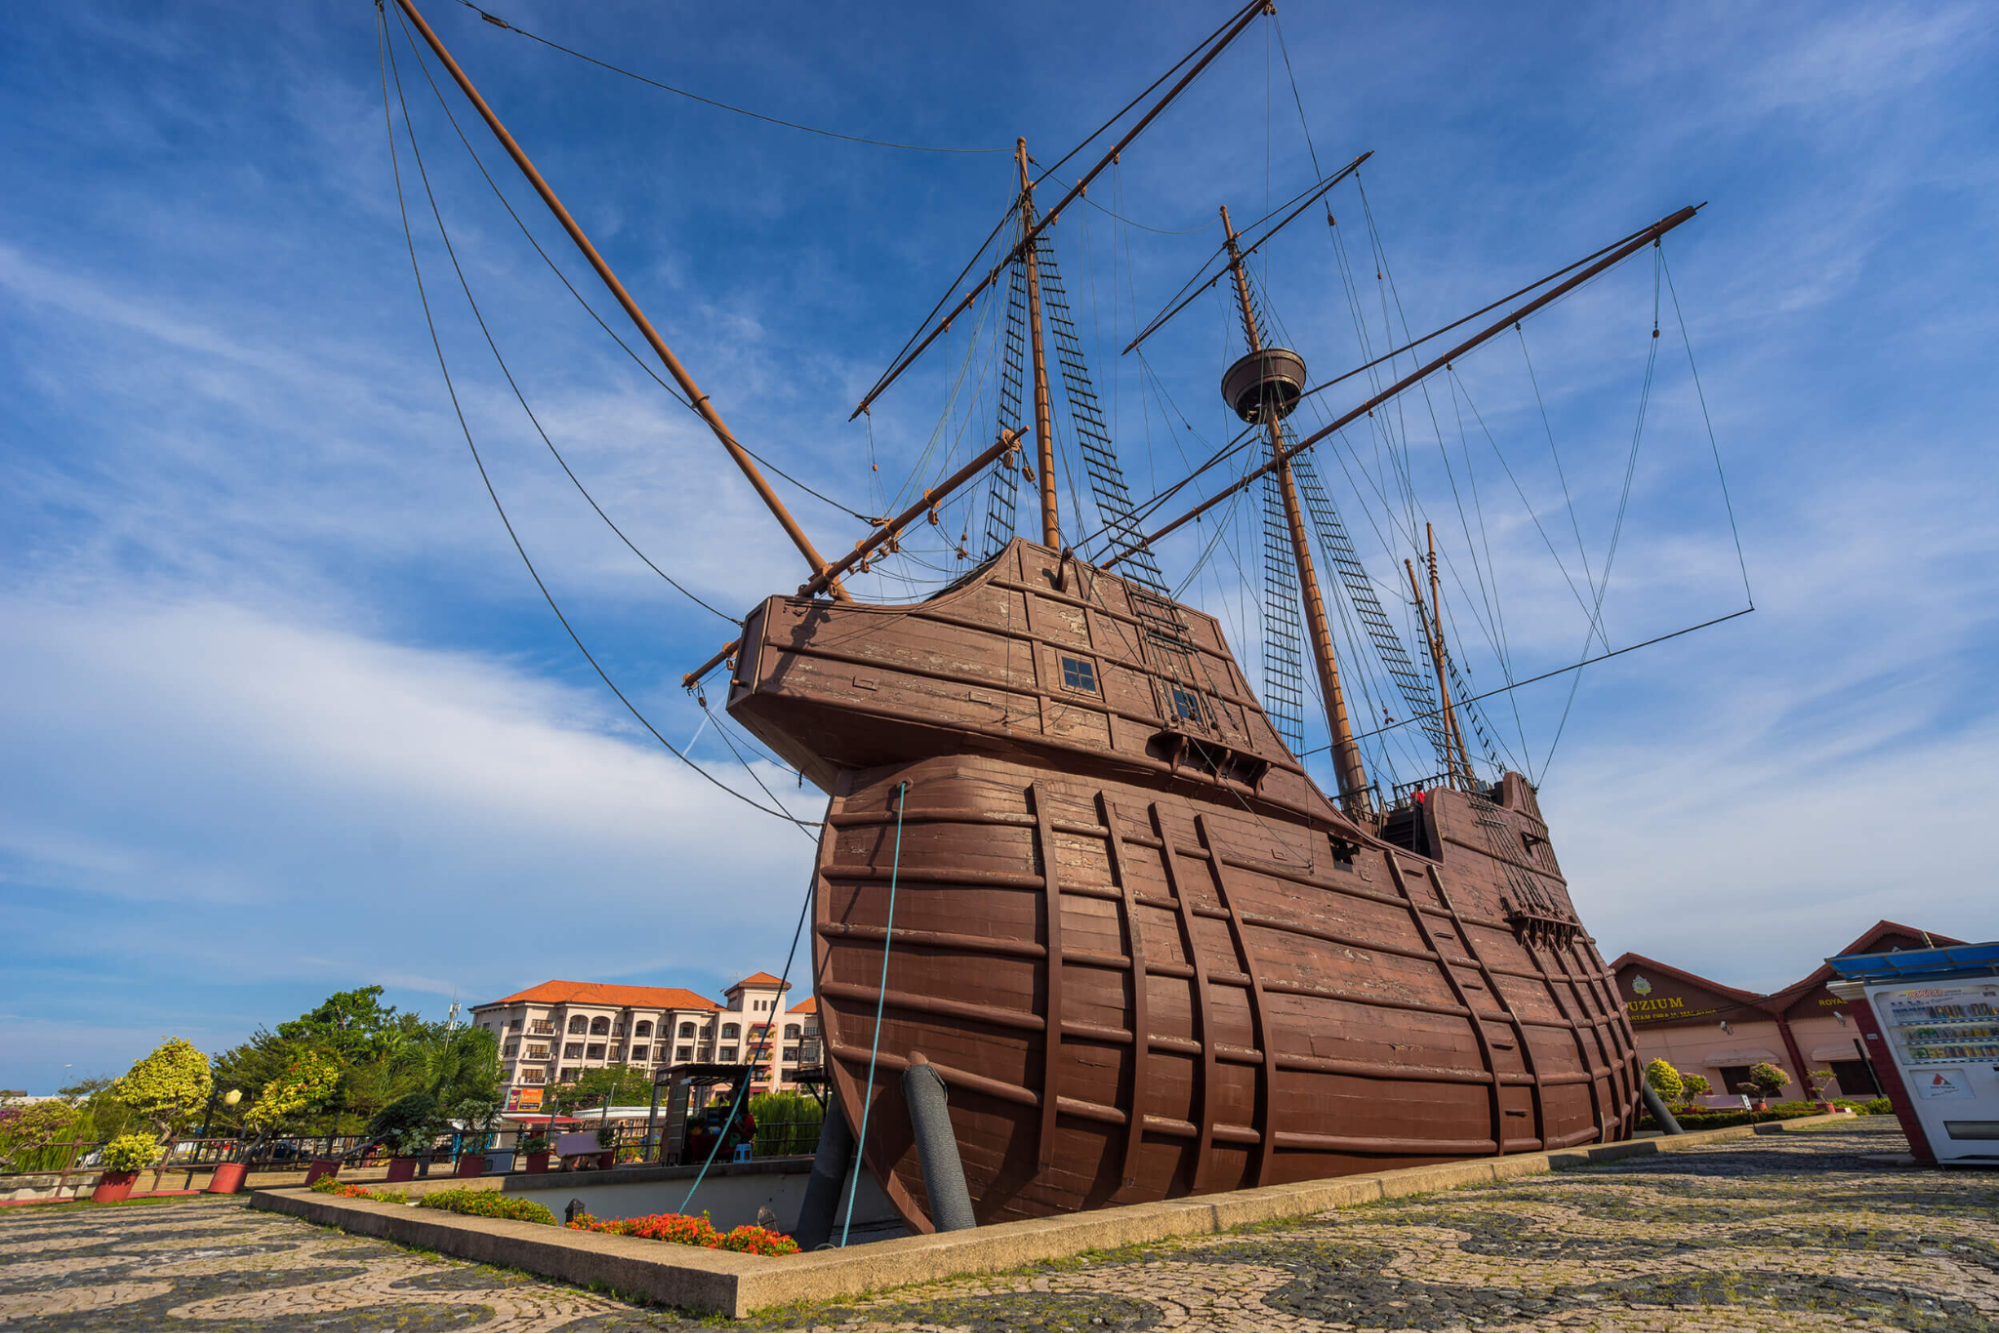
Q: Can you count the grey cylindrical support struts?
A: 3